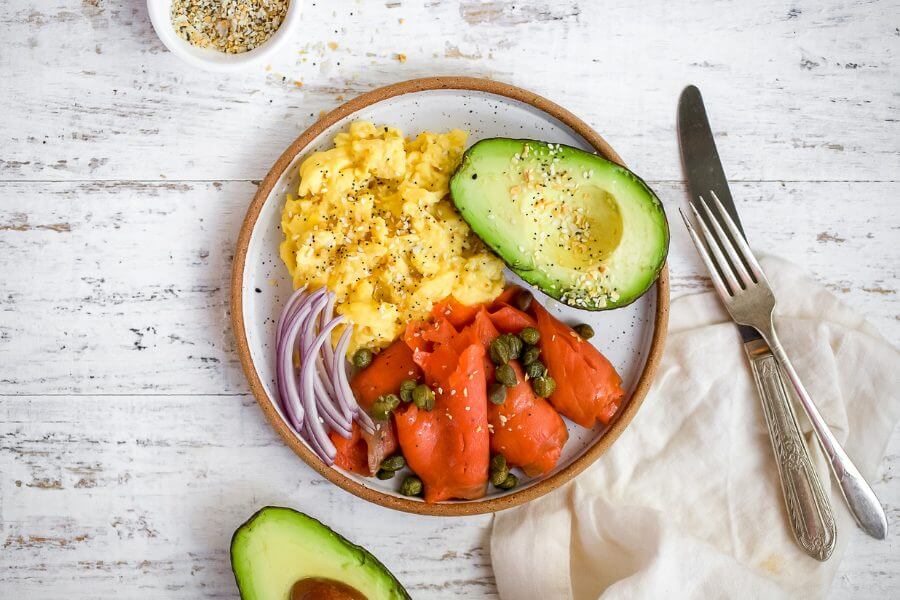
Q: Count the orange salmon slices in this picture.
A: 4